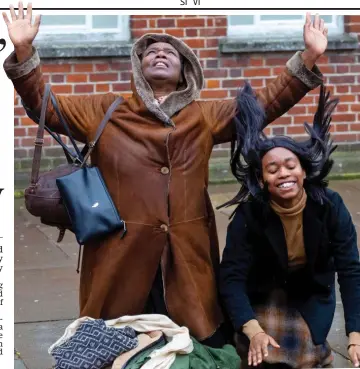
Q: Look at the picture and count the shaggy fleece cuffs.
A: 2